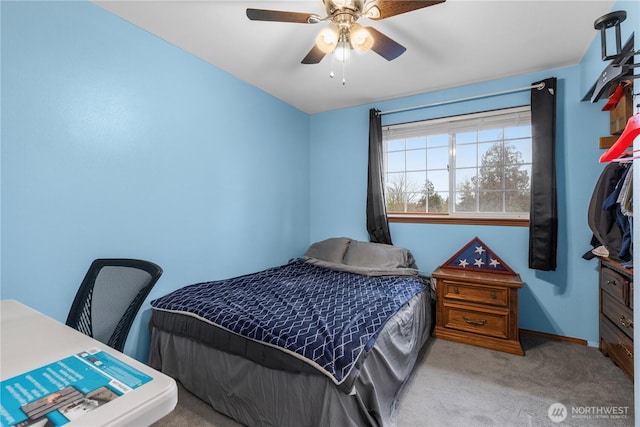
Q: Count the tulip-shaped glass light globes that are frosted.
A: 3